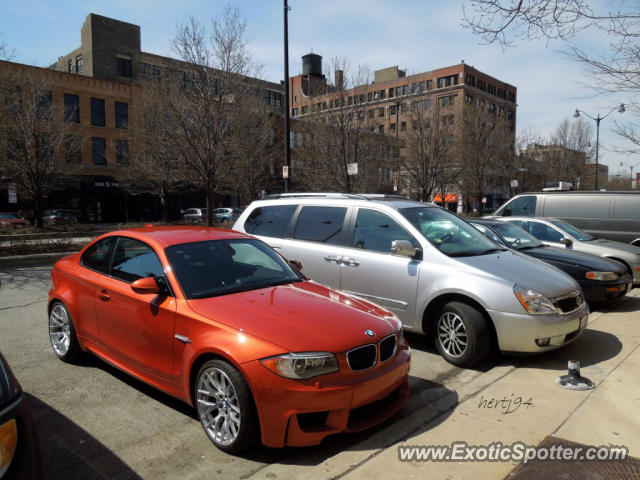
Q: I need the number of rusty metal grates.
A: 1